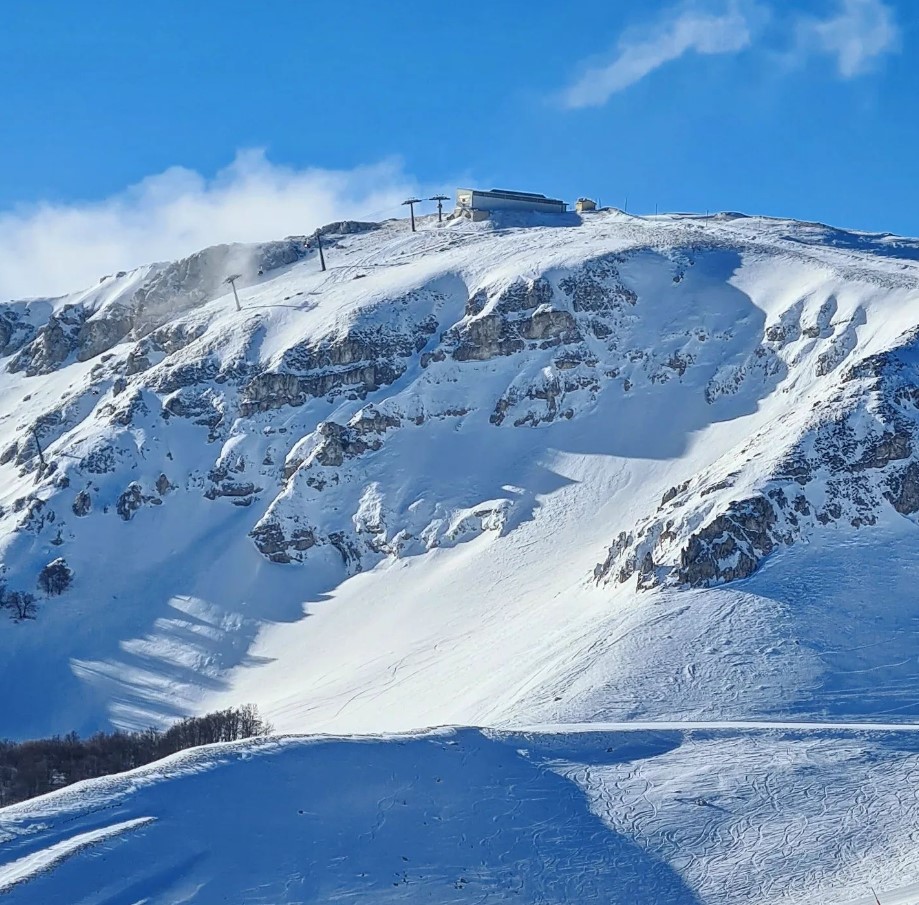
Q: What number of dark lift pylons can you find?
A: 5